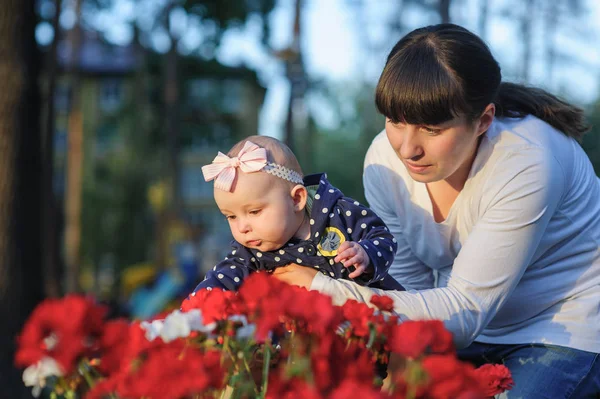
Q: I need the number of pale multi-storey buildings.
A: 1